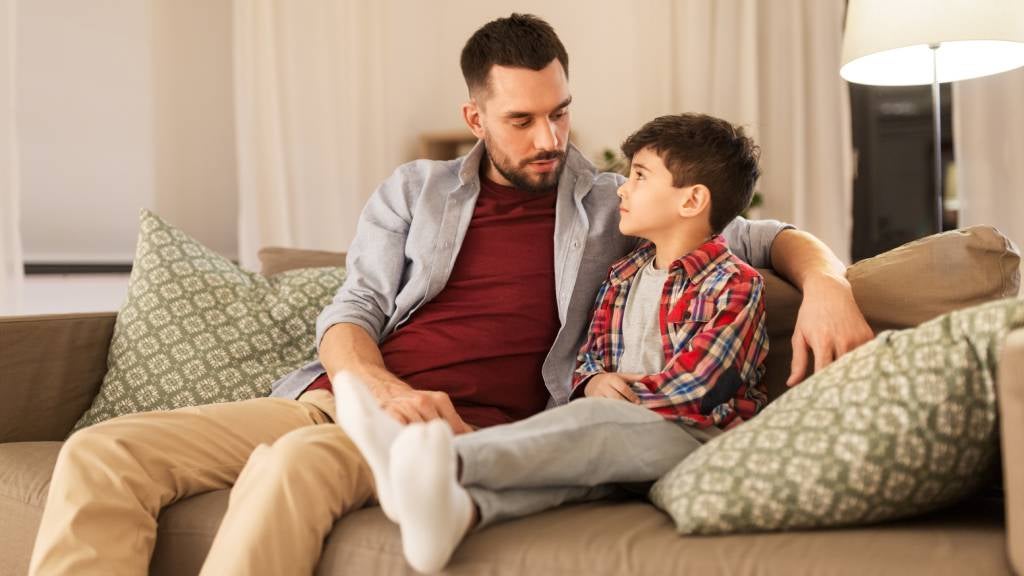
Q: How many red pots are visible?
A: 0